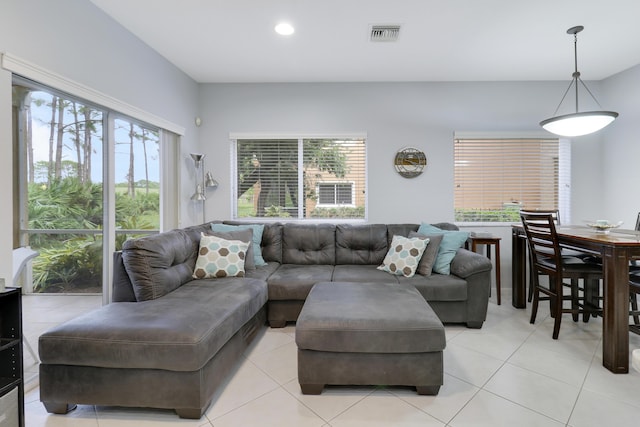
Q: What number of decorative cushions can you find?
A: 6